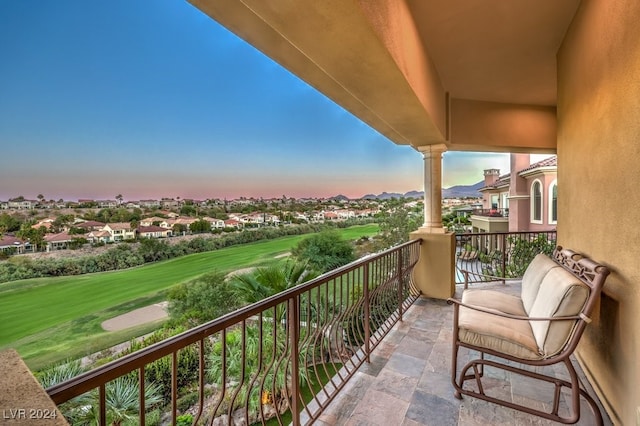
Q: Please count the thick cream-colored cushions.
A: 4